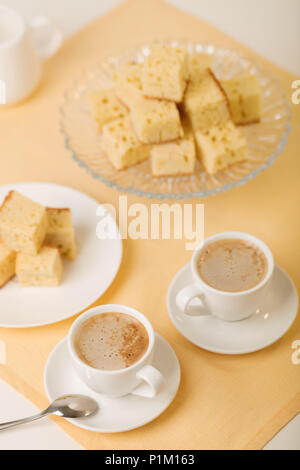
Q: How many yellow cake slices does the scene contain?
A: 14